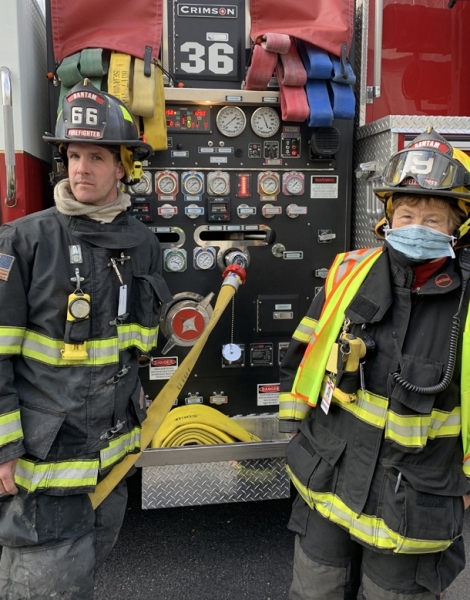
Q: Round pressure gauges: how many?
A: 10